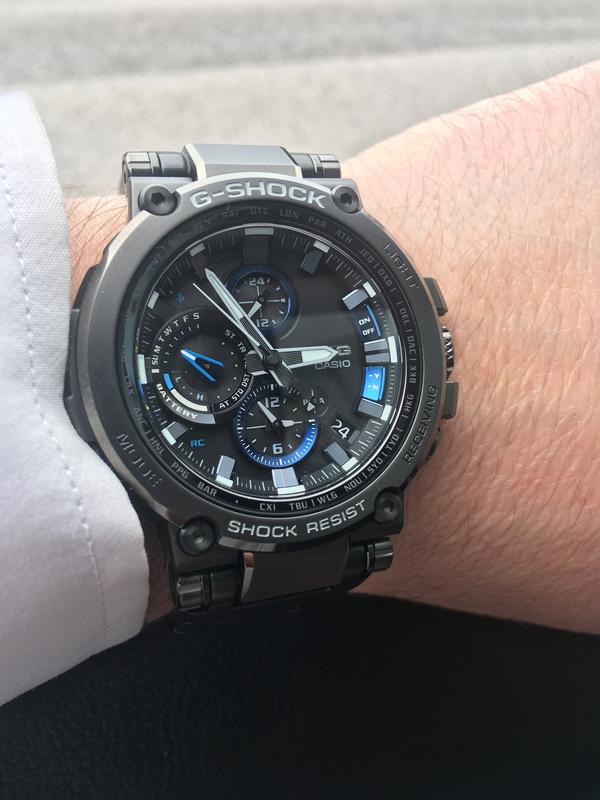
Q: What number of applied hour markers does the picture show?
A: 12